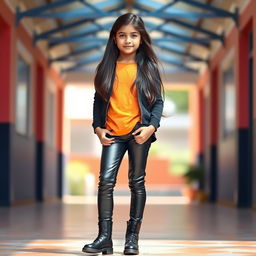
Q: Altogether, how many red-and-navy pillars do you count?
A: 6